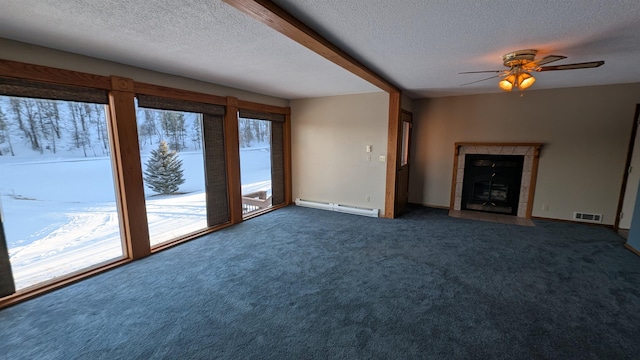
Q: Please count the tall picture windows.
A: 3